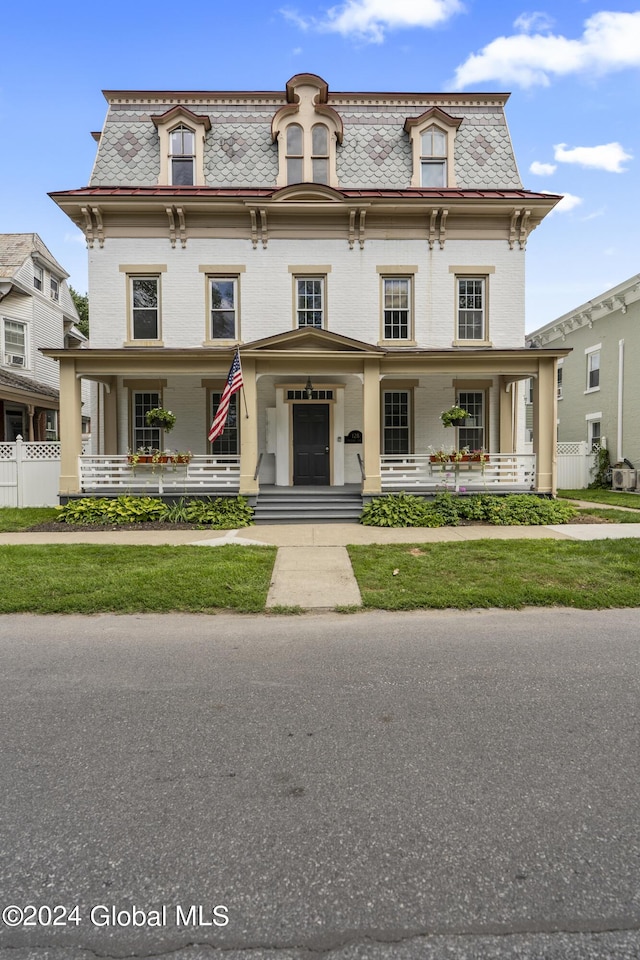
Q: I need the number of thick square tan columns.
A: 4